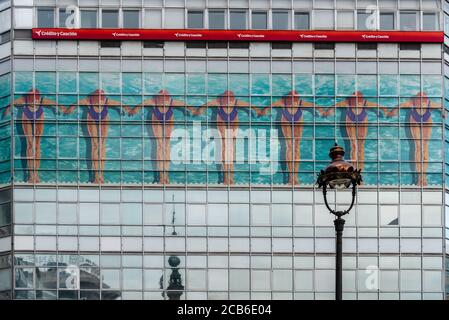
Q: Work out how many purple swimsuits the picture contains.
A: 7